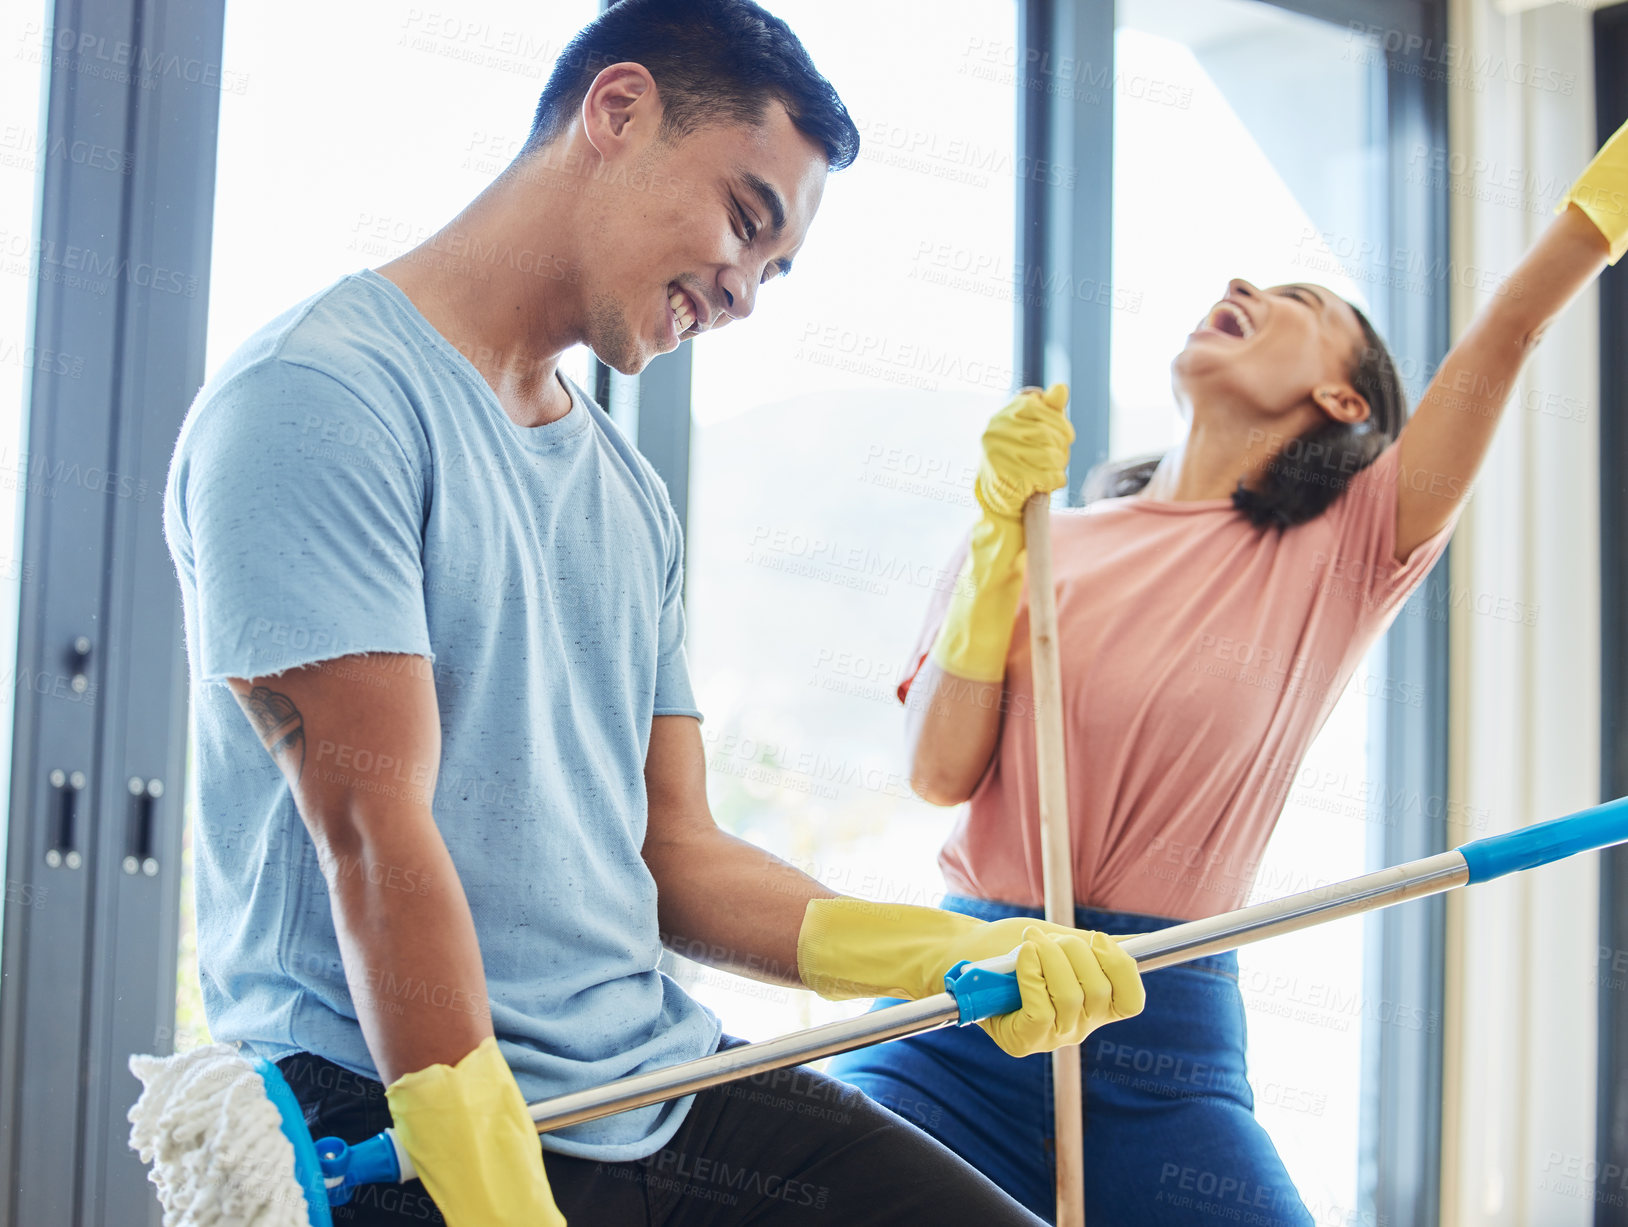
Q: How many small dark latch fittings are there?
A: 3